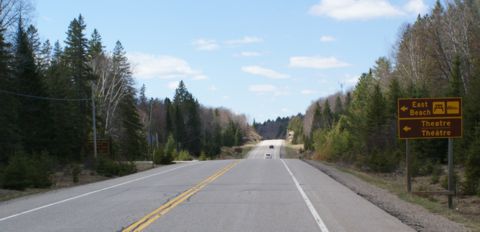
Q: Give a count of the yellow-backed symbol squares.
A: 2